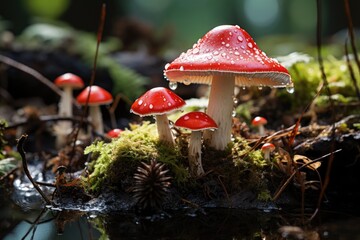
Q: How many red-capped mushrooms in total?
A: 8